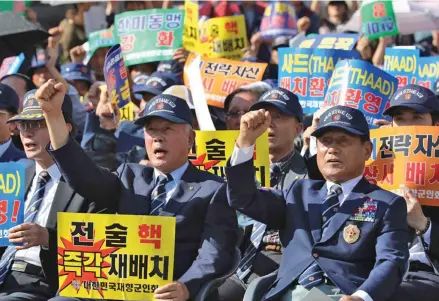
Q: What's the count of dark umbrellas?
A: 1